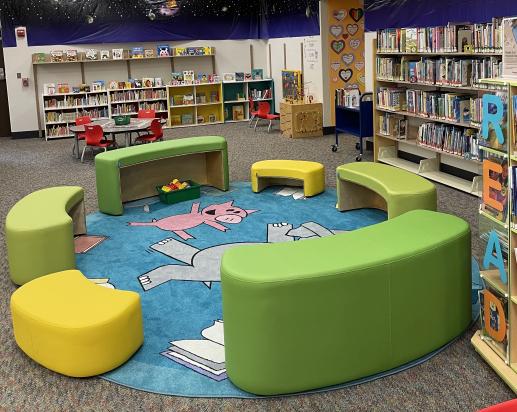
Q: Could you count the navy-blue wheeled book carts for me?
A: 1